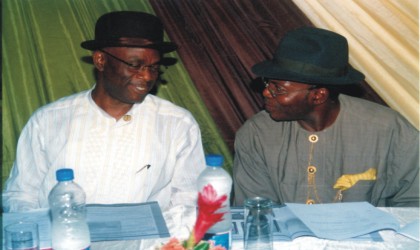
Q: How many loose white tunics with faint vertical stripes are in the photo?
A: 1